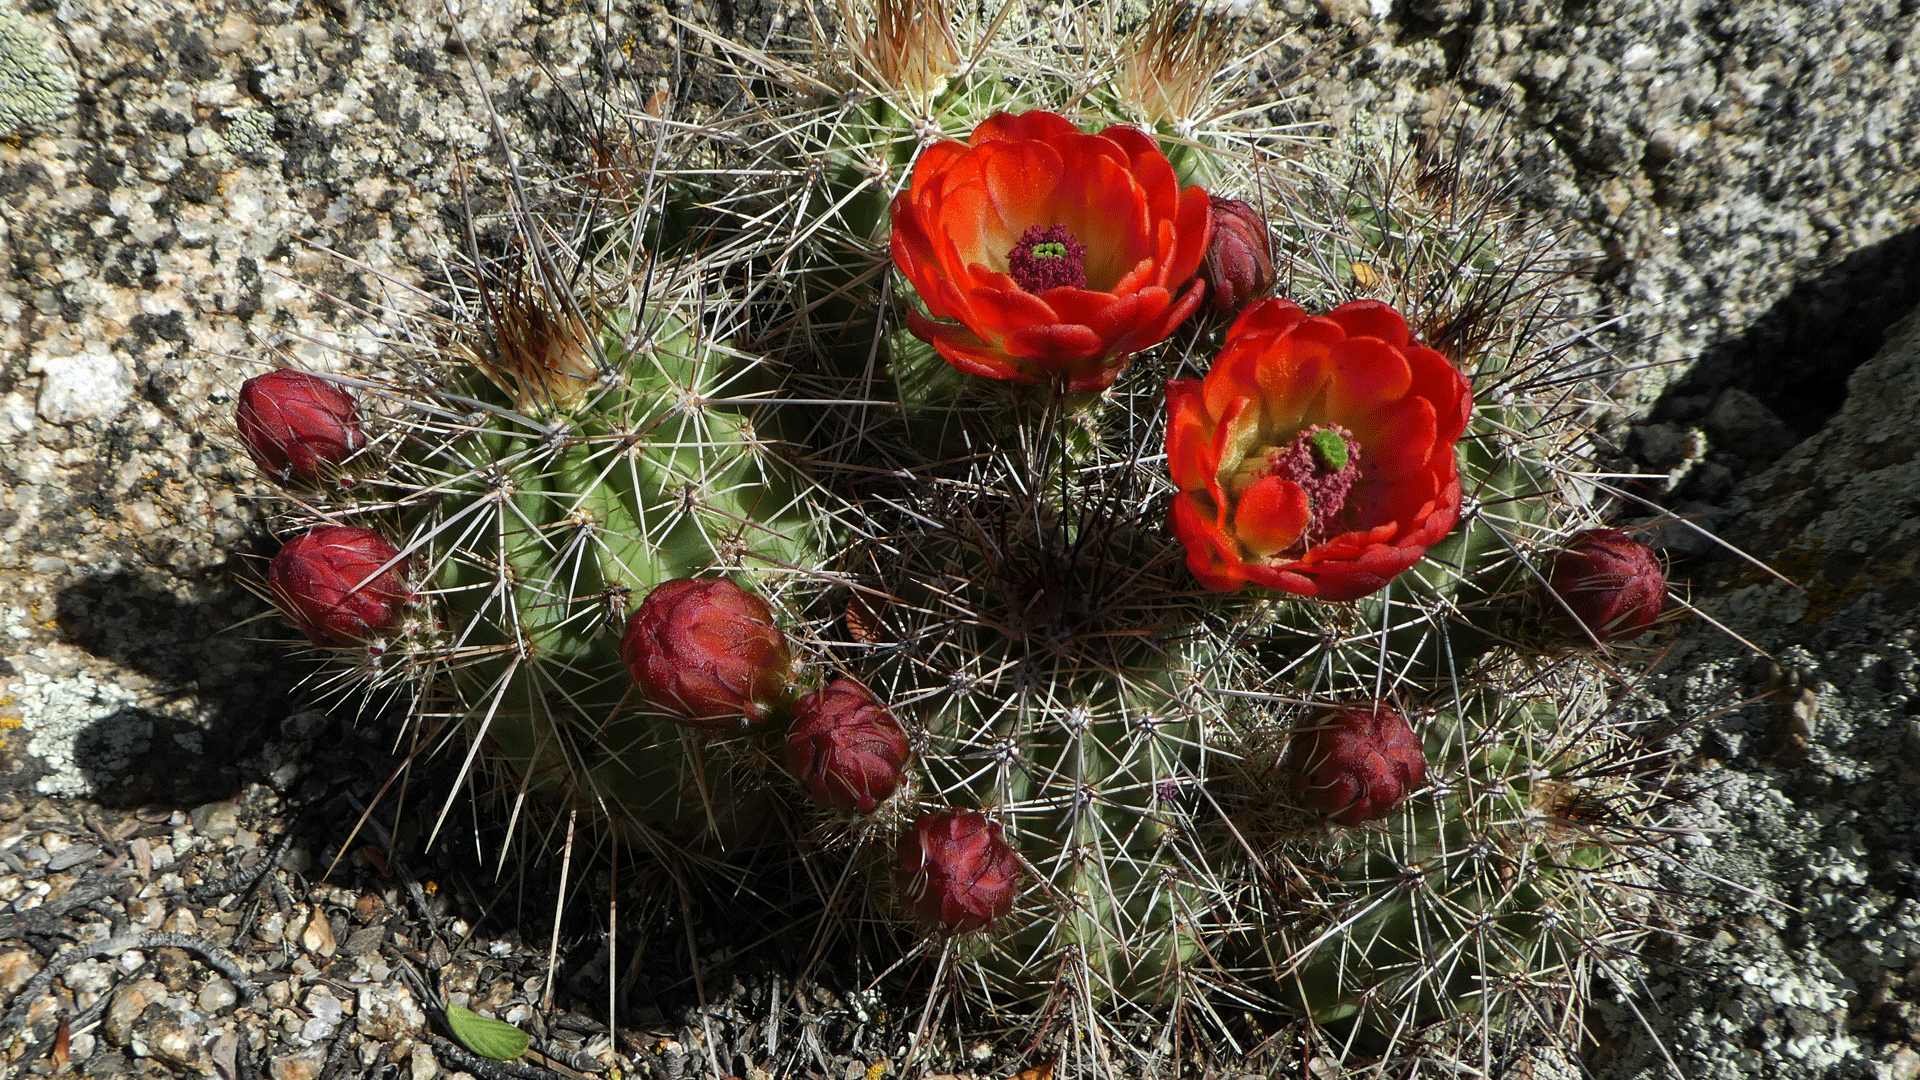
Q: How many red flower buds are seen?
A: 8